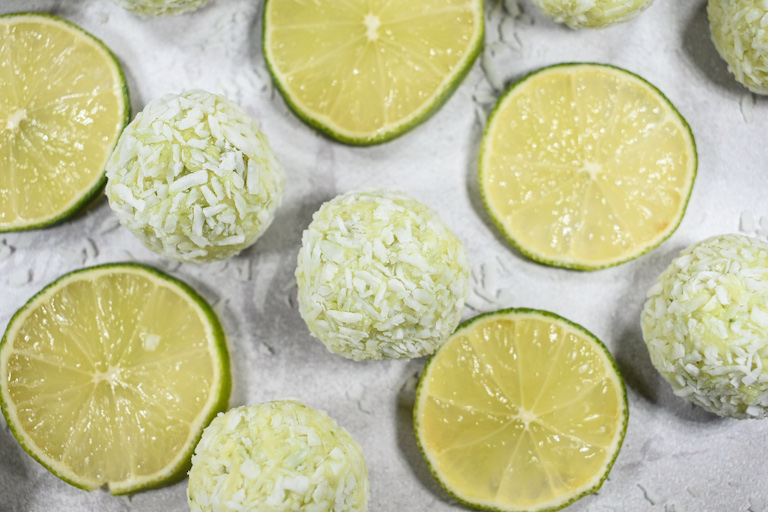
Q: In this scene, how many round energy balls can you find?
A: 7